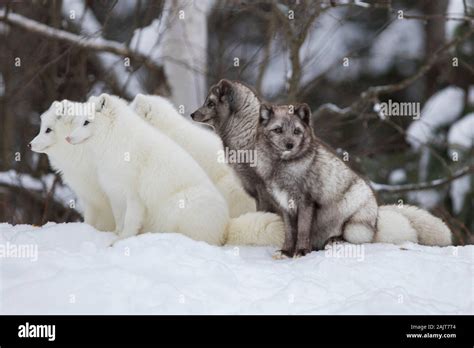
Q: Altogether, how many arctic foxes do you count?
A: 5